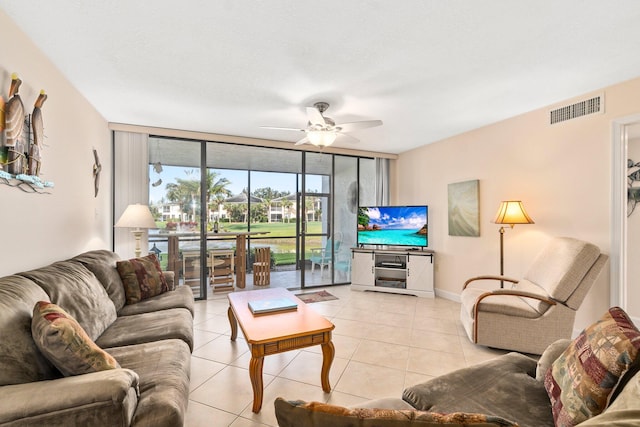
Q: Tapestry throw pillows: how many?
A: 4